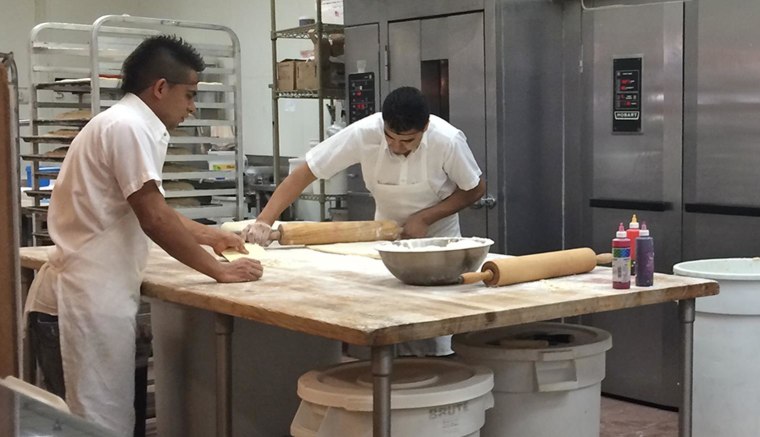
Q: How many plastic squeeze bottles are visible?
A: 3